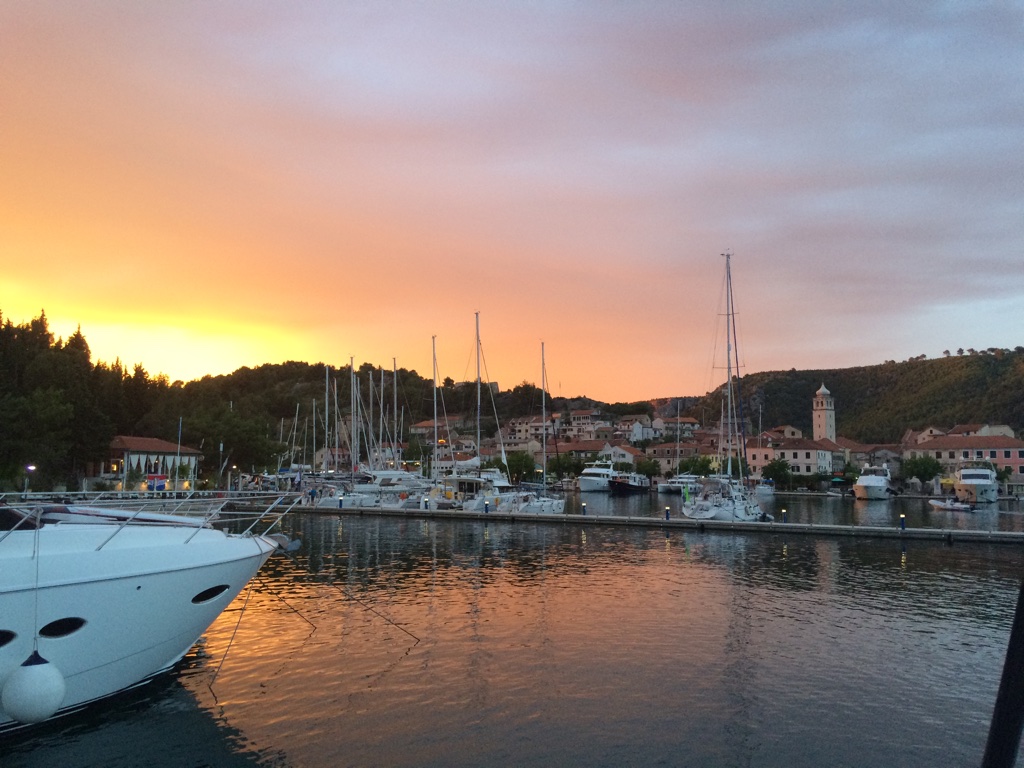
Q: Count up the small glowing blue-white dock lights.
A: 7